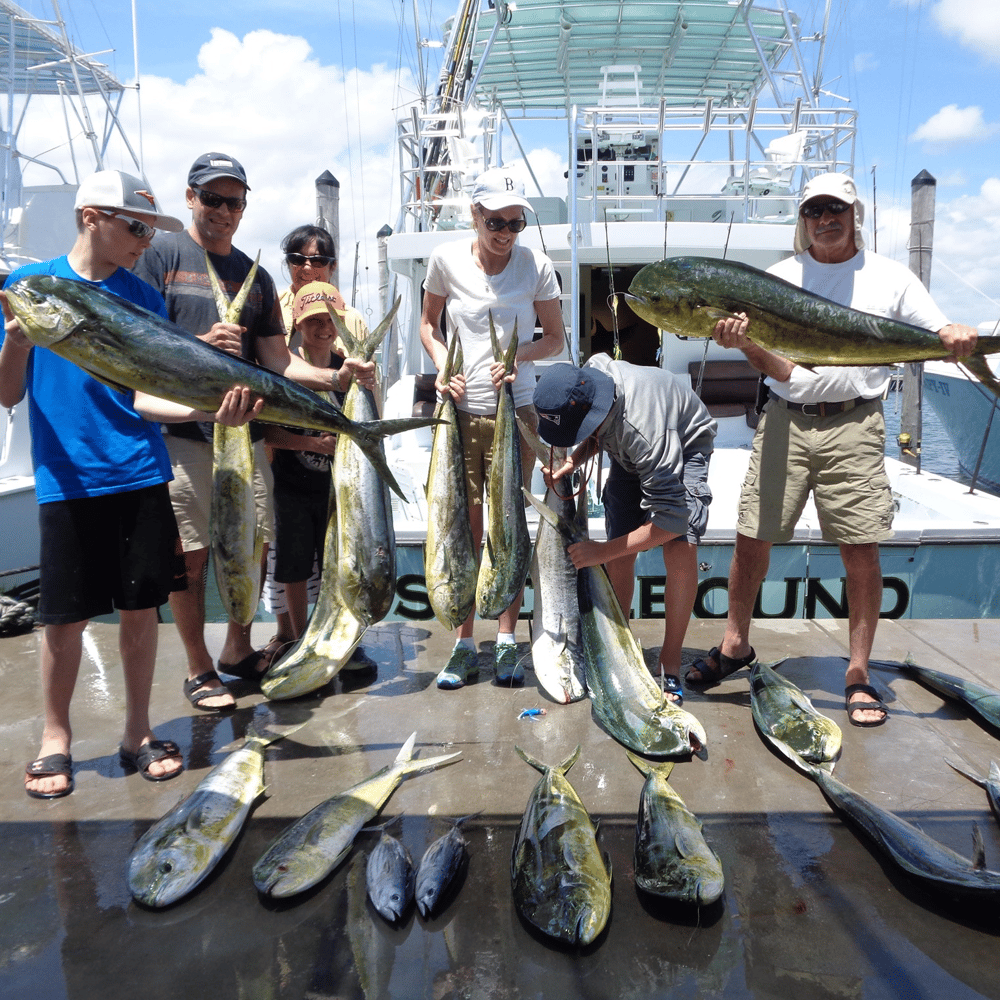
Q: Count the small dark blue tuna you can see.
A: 2